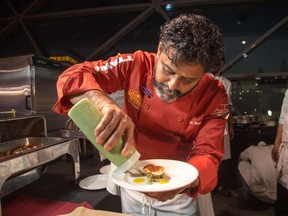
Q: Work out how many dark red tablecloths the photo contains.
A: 1